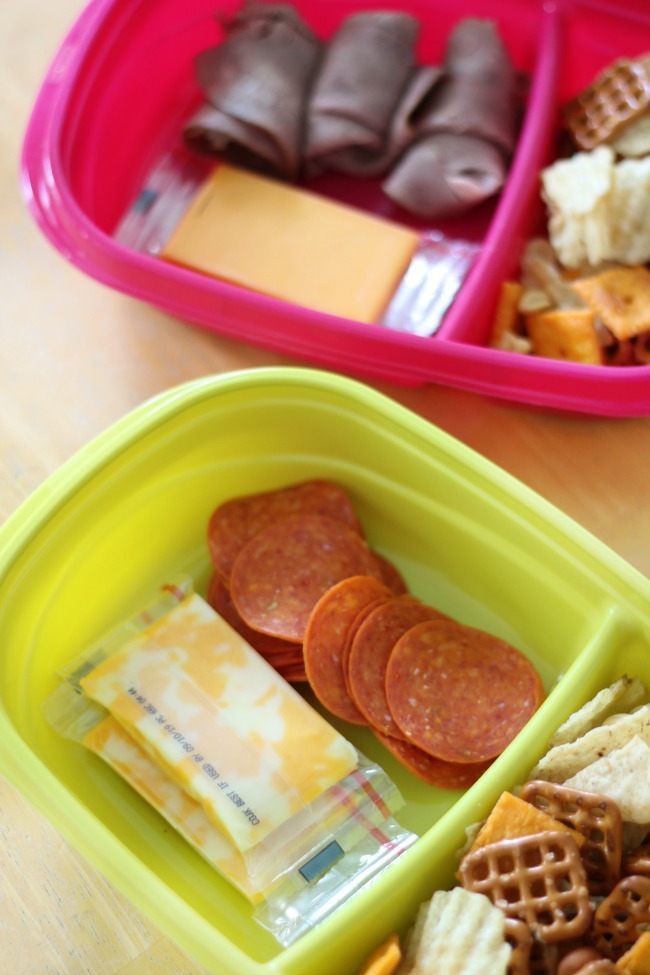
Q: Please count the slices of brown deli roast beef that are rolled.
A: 3